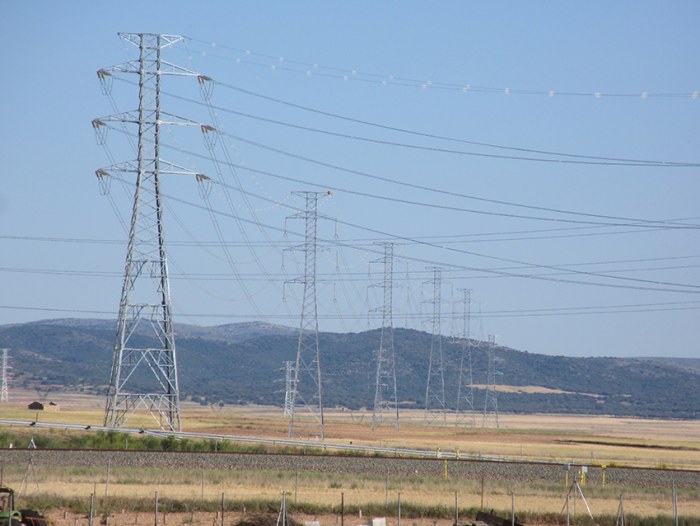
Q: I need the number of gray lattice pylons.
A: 8